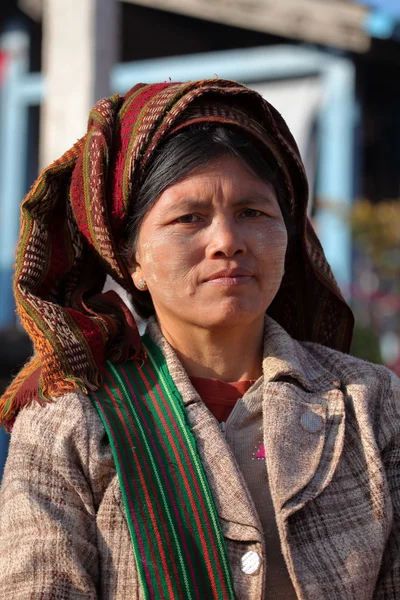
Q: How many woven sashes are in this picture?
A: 1